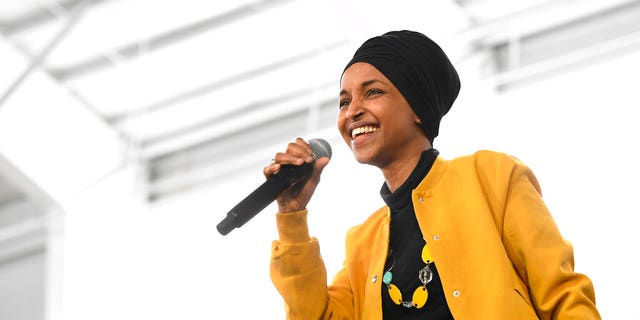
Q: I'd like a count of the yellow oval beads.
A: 3